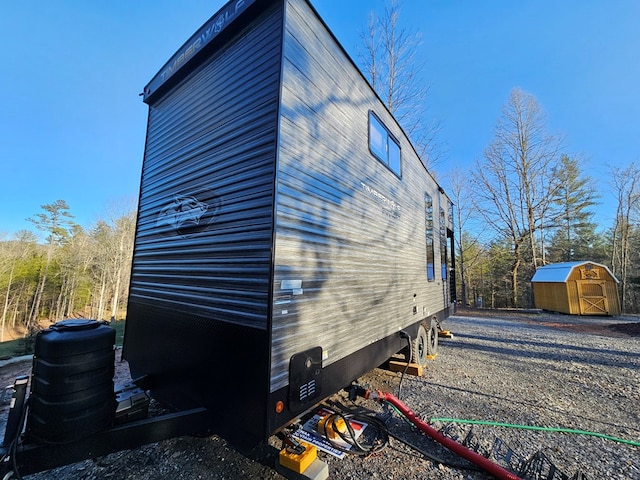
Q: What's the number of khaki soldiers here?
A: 0